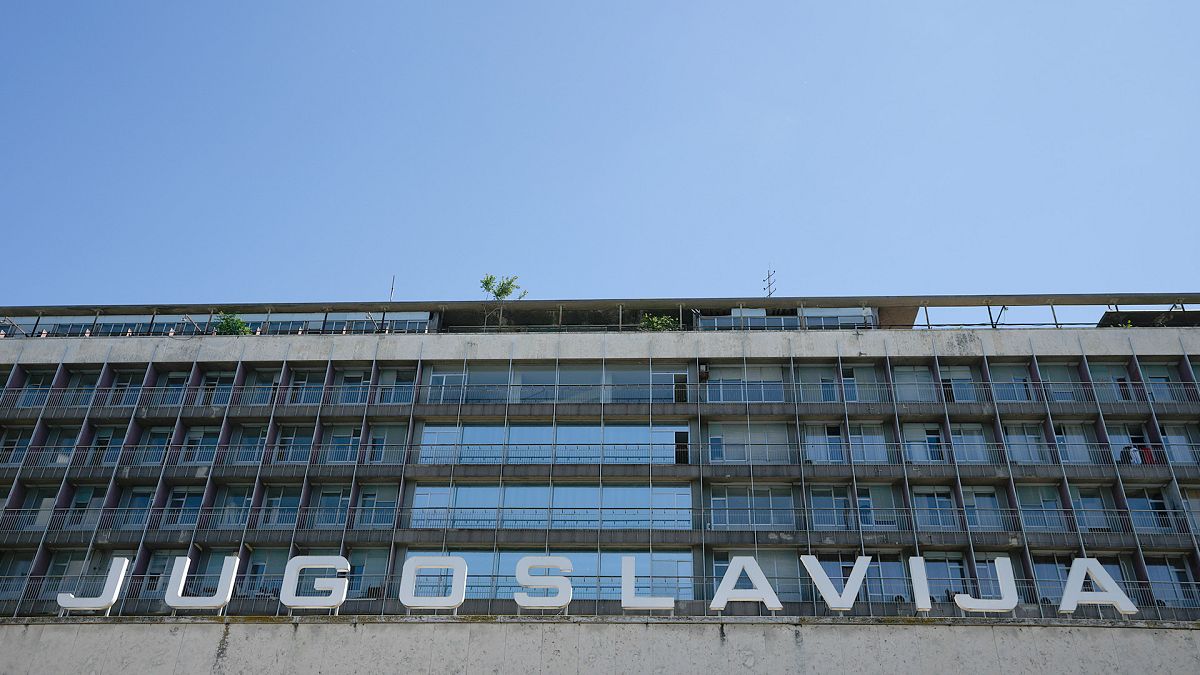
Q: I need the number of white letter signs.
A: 11